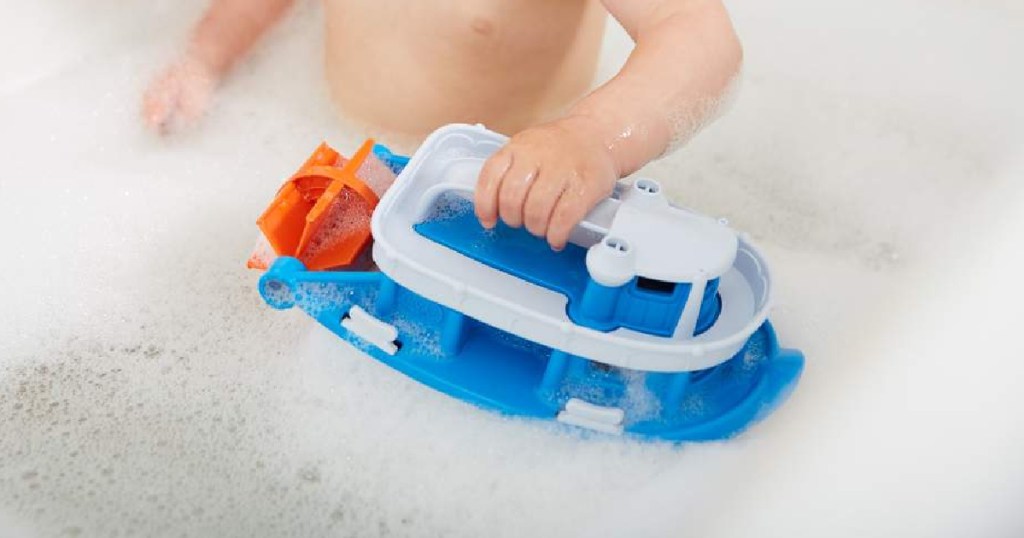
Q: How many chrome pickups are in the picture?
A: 0